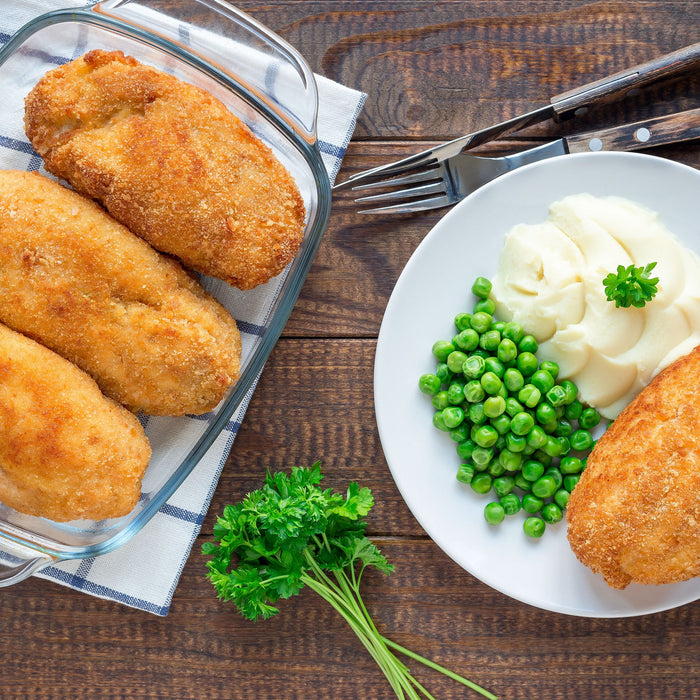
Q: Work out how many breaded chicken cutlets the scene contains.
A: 4